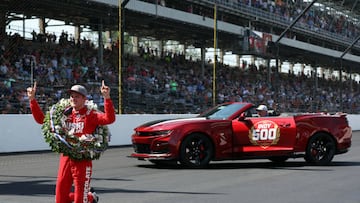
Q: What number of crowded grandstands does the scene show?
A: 2